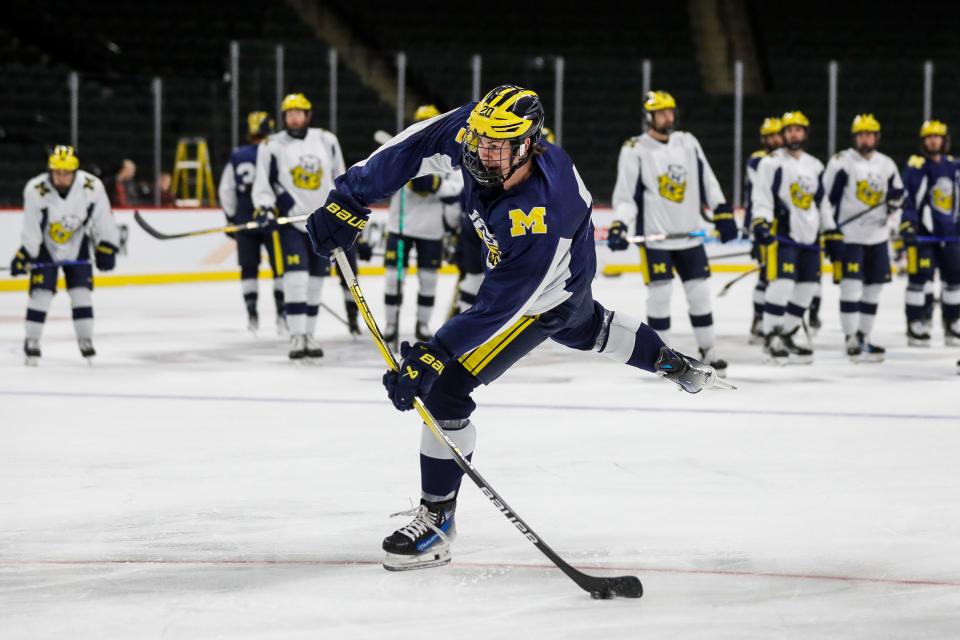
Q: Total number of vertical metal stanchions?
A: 12